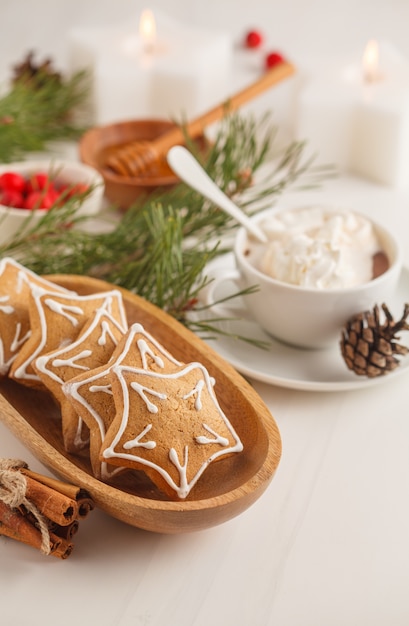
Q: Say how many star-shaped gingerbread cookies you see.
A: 5